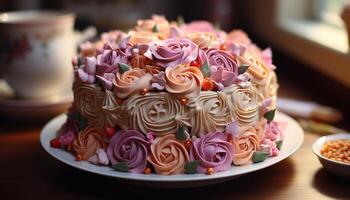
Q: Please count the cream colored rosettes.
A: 4